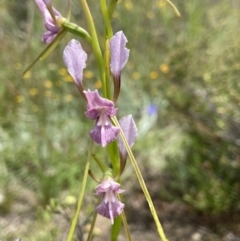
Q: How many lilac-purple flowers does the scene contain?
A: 3